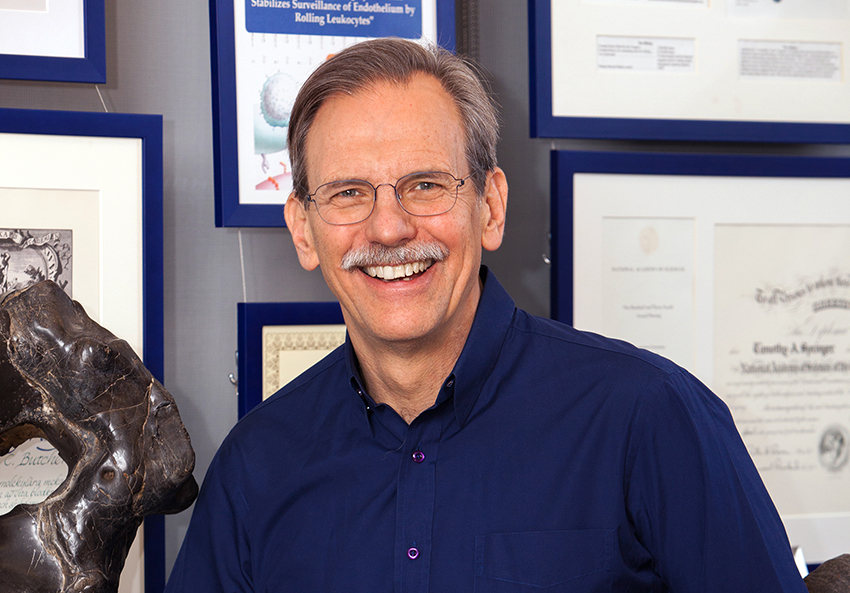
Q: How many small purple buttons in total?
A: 2